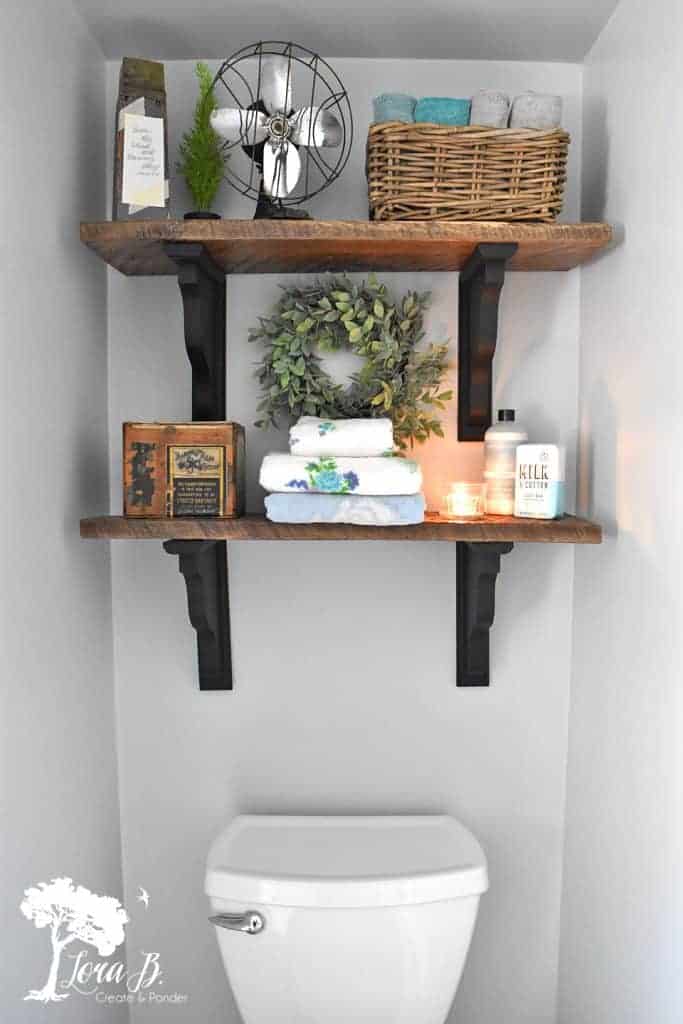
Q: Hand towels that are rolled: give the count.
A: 4